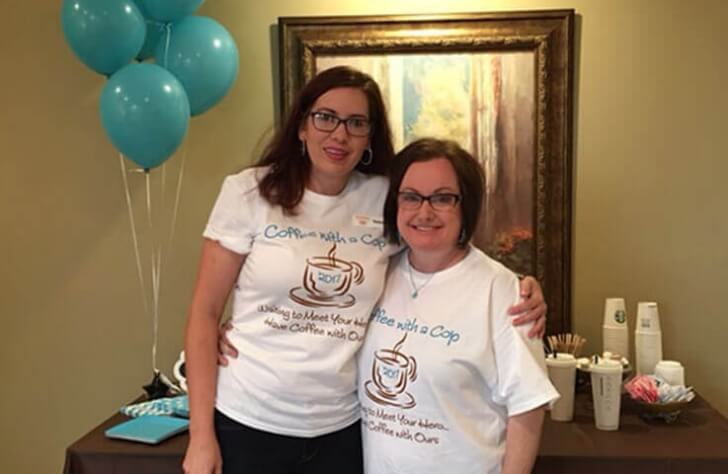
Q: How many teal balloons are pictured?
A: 5